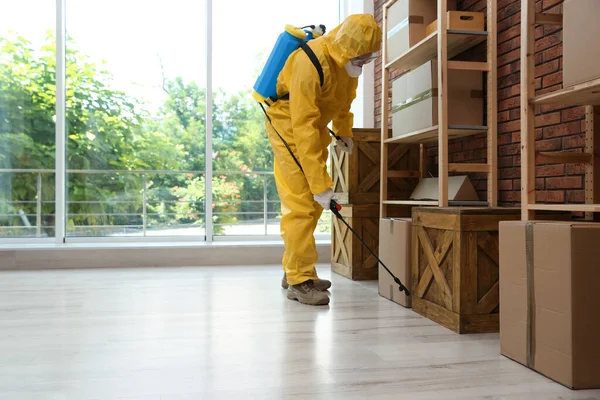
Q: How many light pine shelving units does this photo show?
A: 2